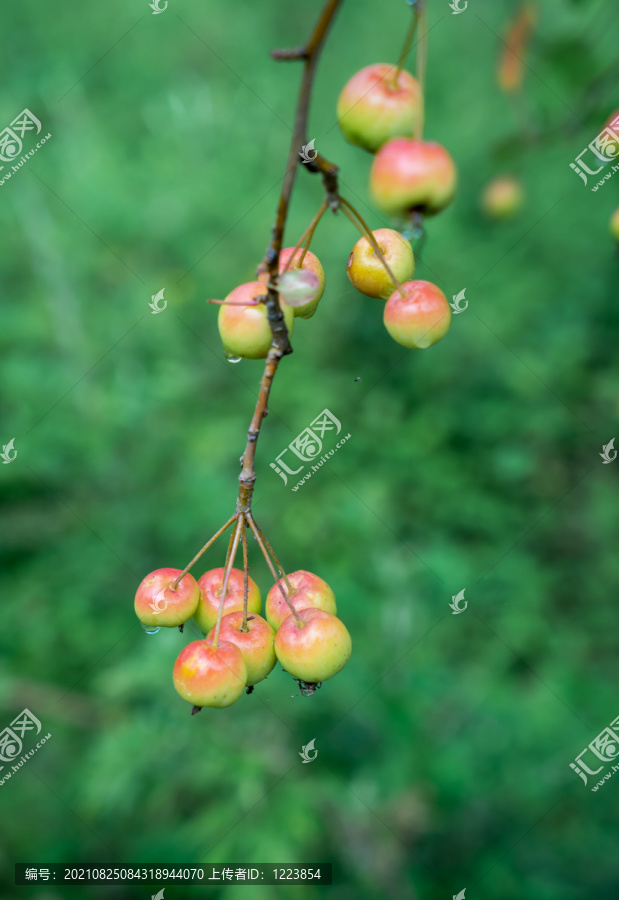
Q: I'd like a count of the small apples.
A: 12